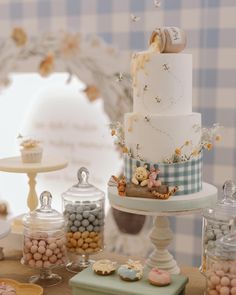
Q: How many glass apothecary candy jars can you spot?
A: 4